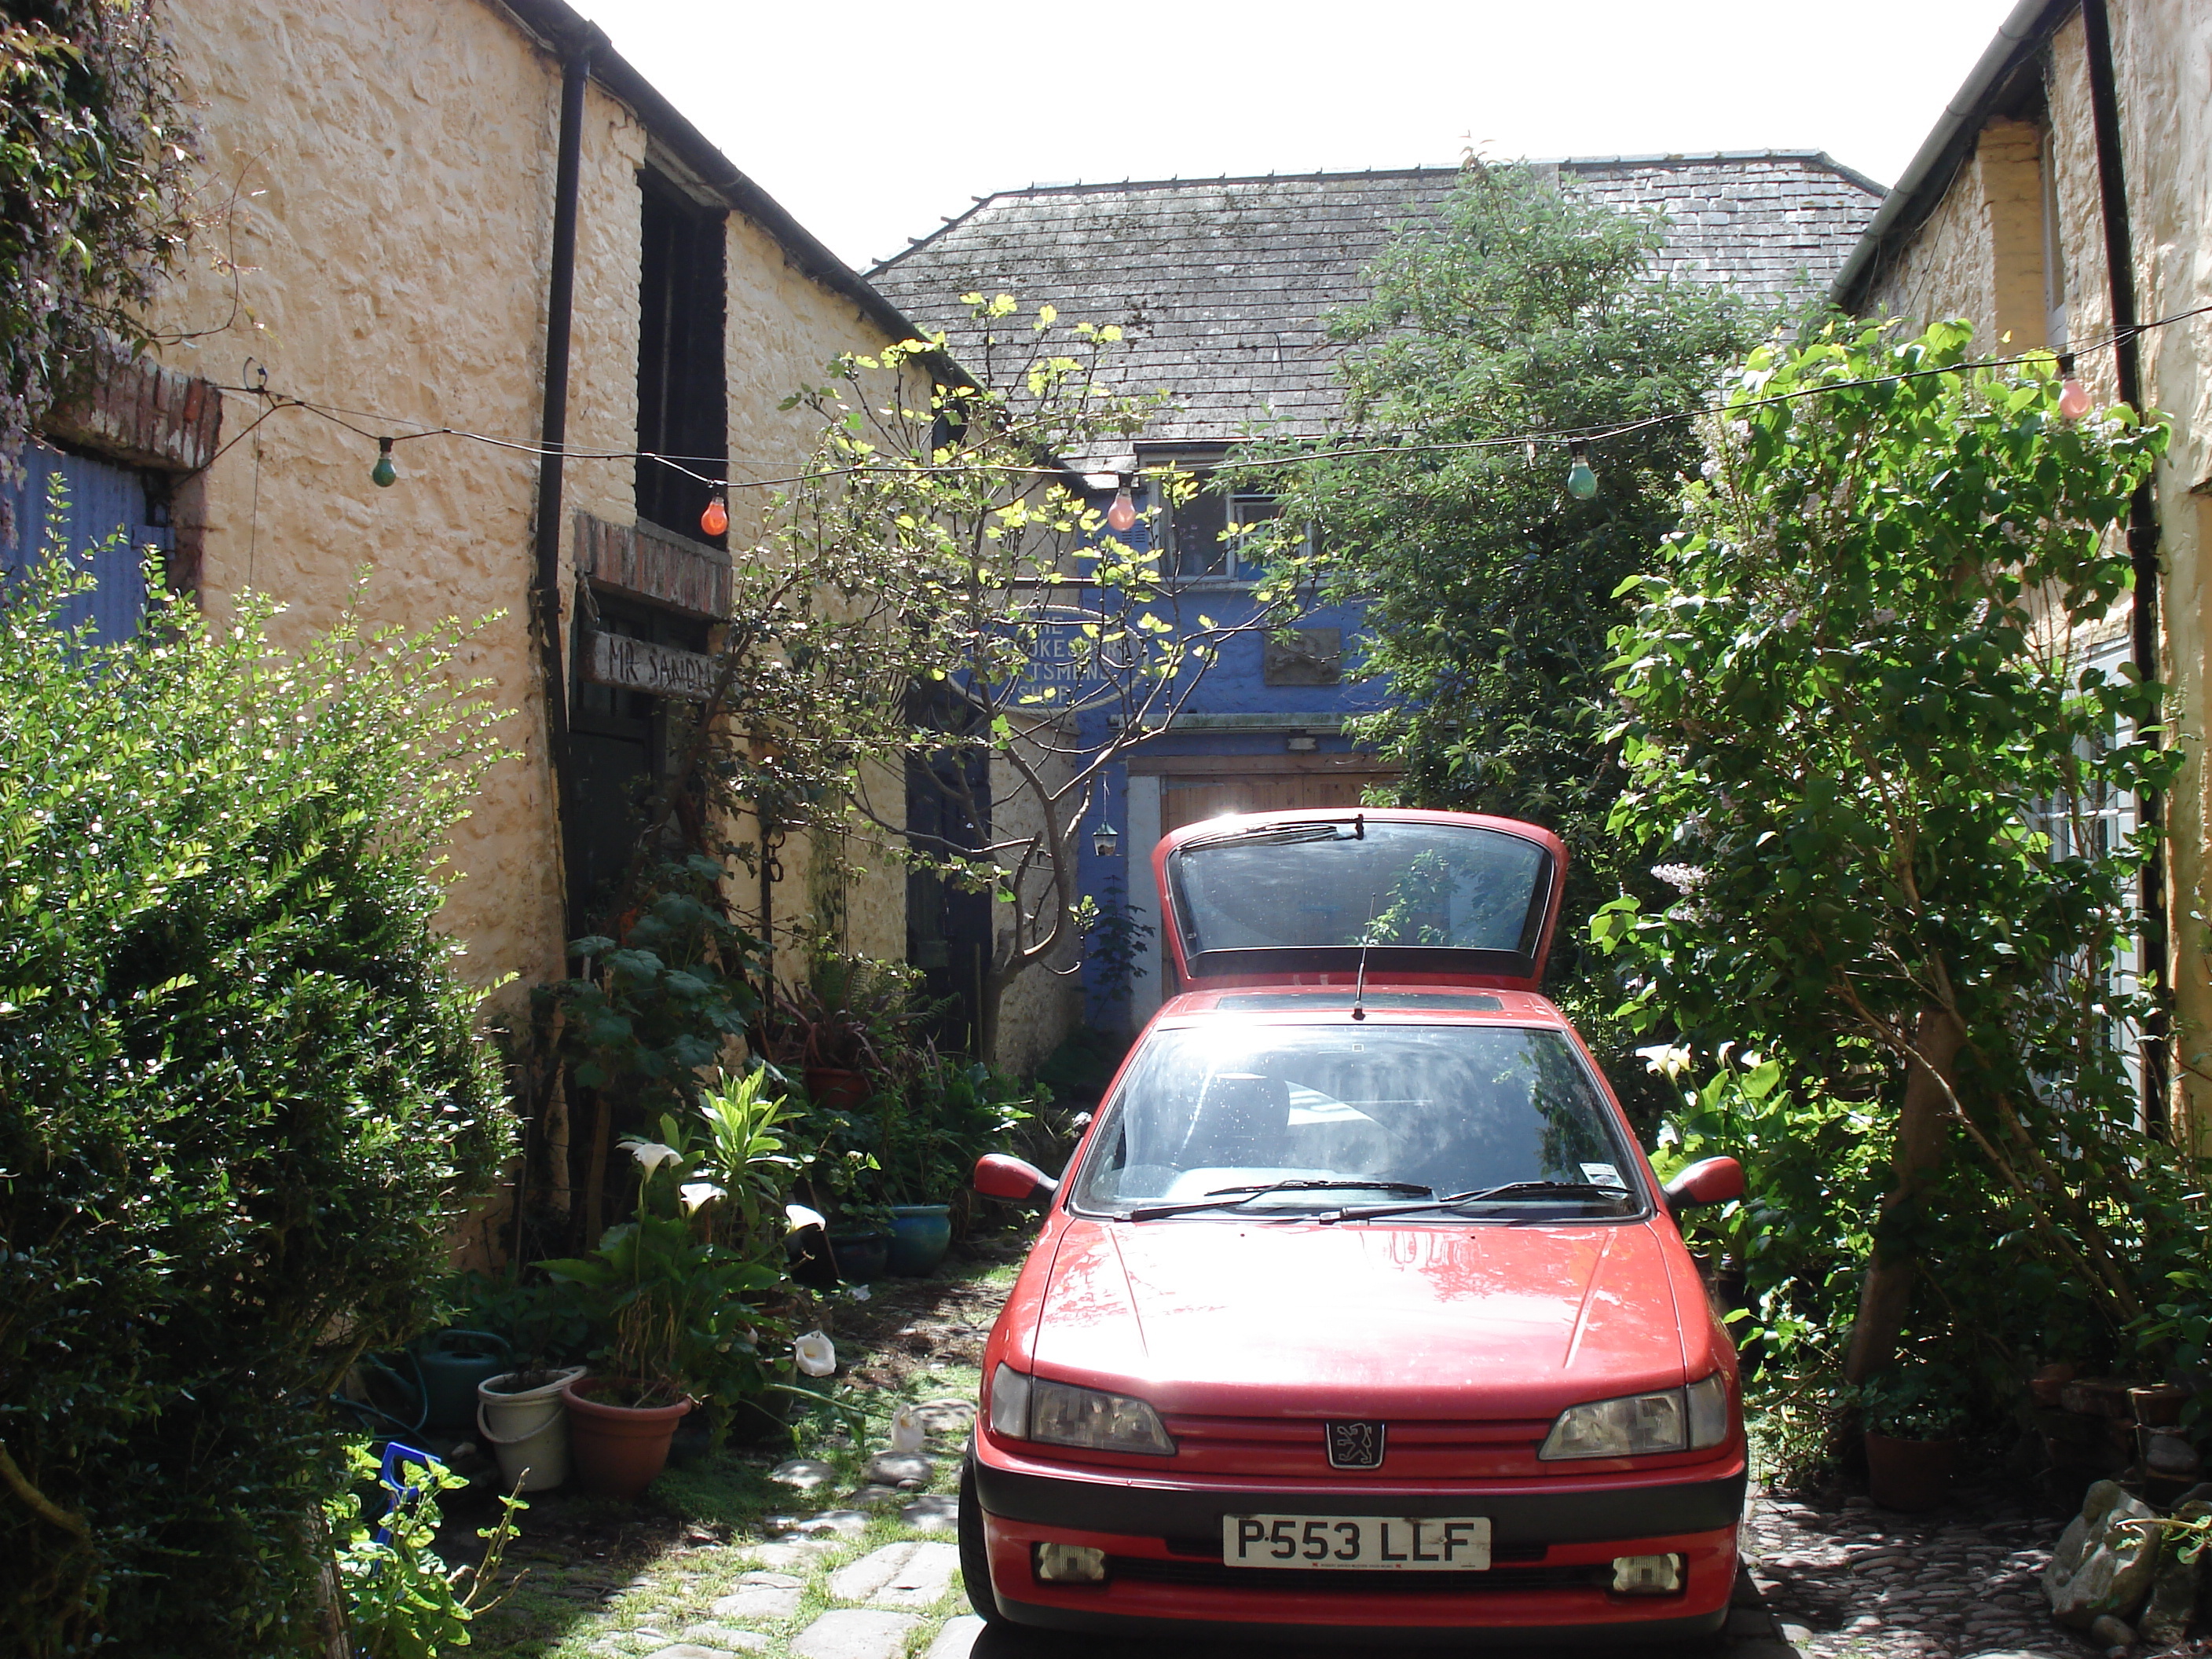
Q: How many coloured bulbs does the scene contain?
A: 5